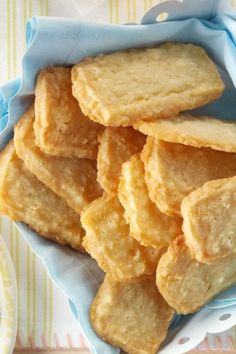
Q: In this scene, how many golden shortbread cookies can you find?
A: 12